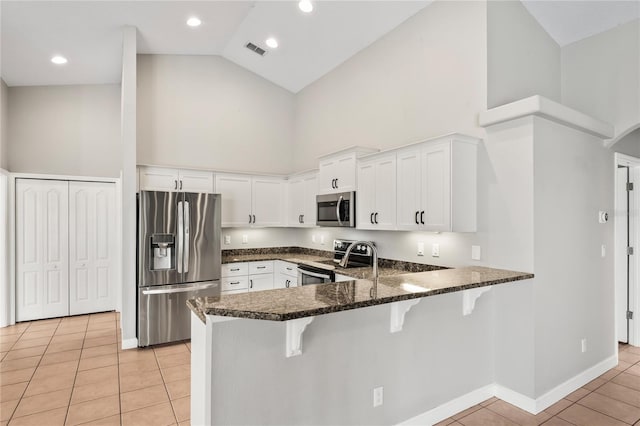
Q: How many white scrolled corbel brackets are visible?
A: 3